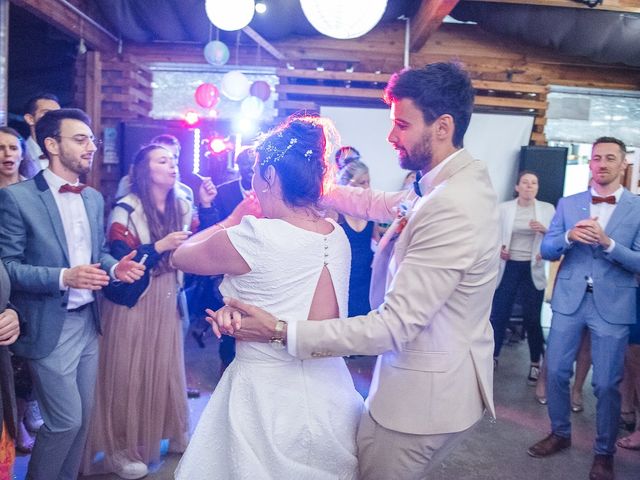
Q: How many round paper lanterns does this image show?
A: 7